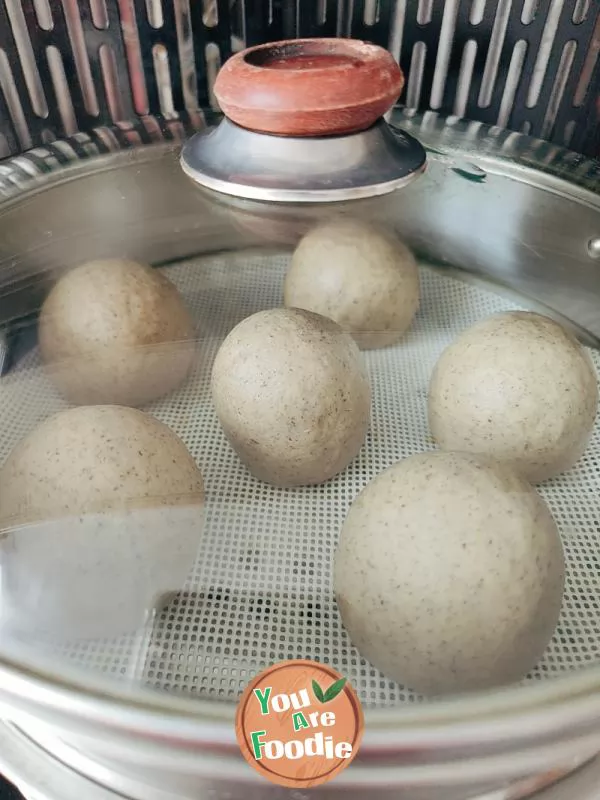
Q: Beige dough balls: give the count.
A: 6